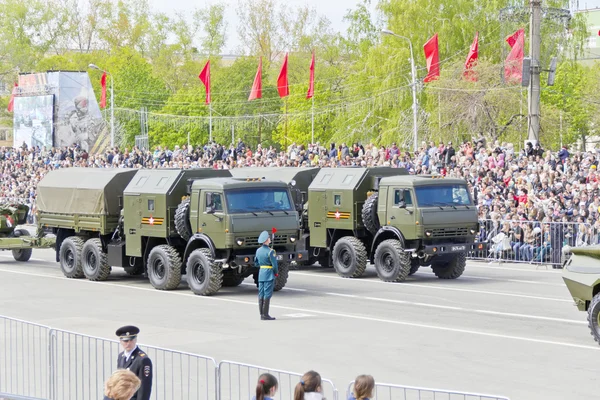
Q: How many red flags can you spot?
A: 9